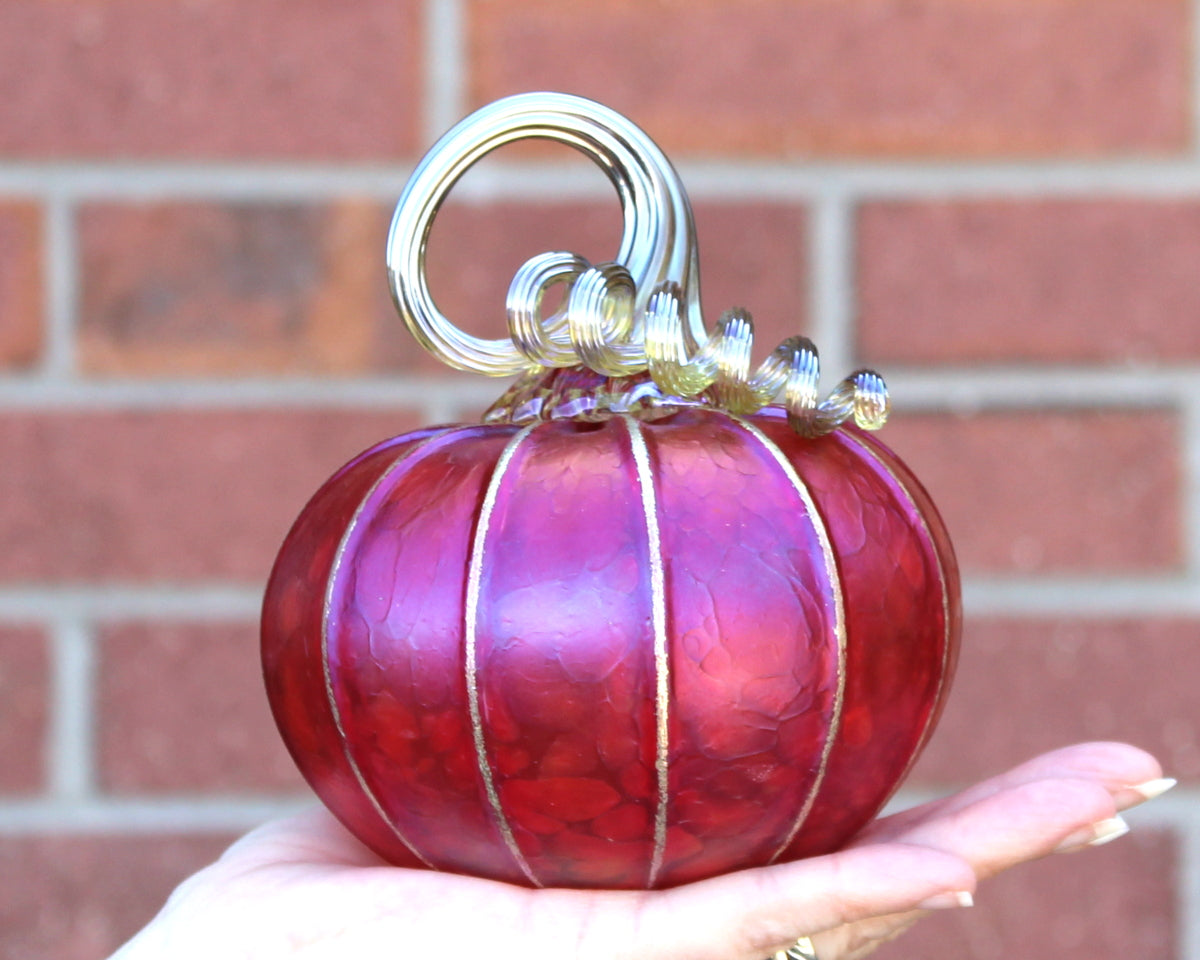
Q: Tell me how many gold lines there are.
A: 5